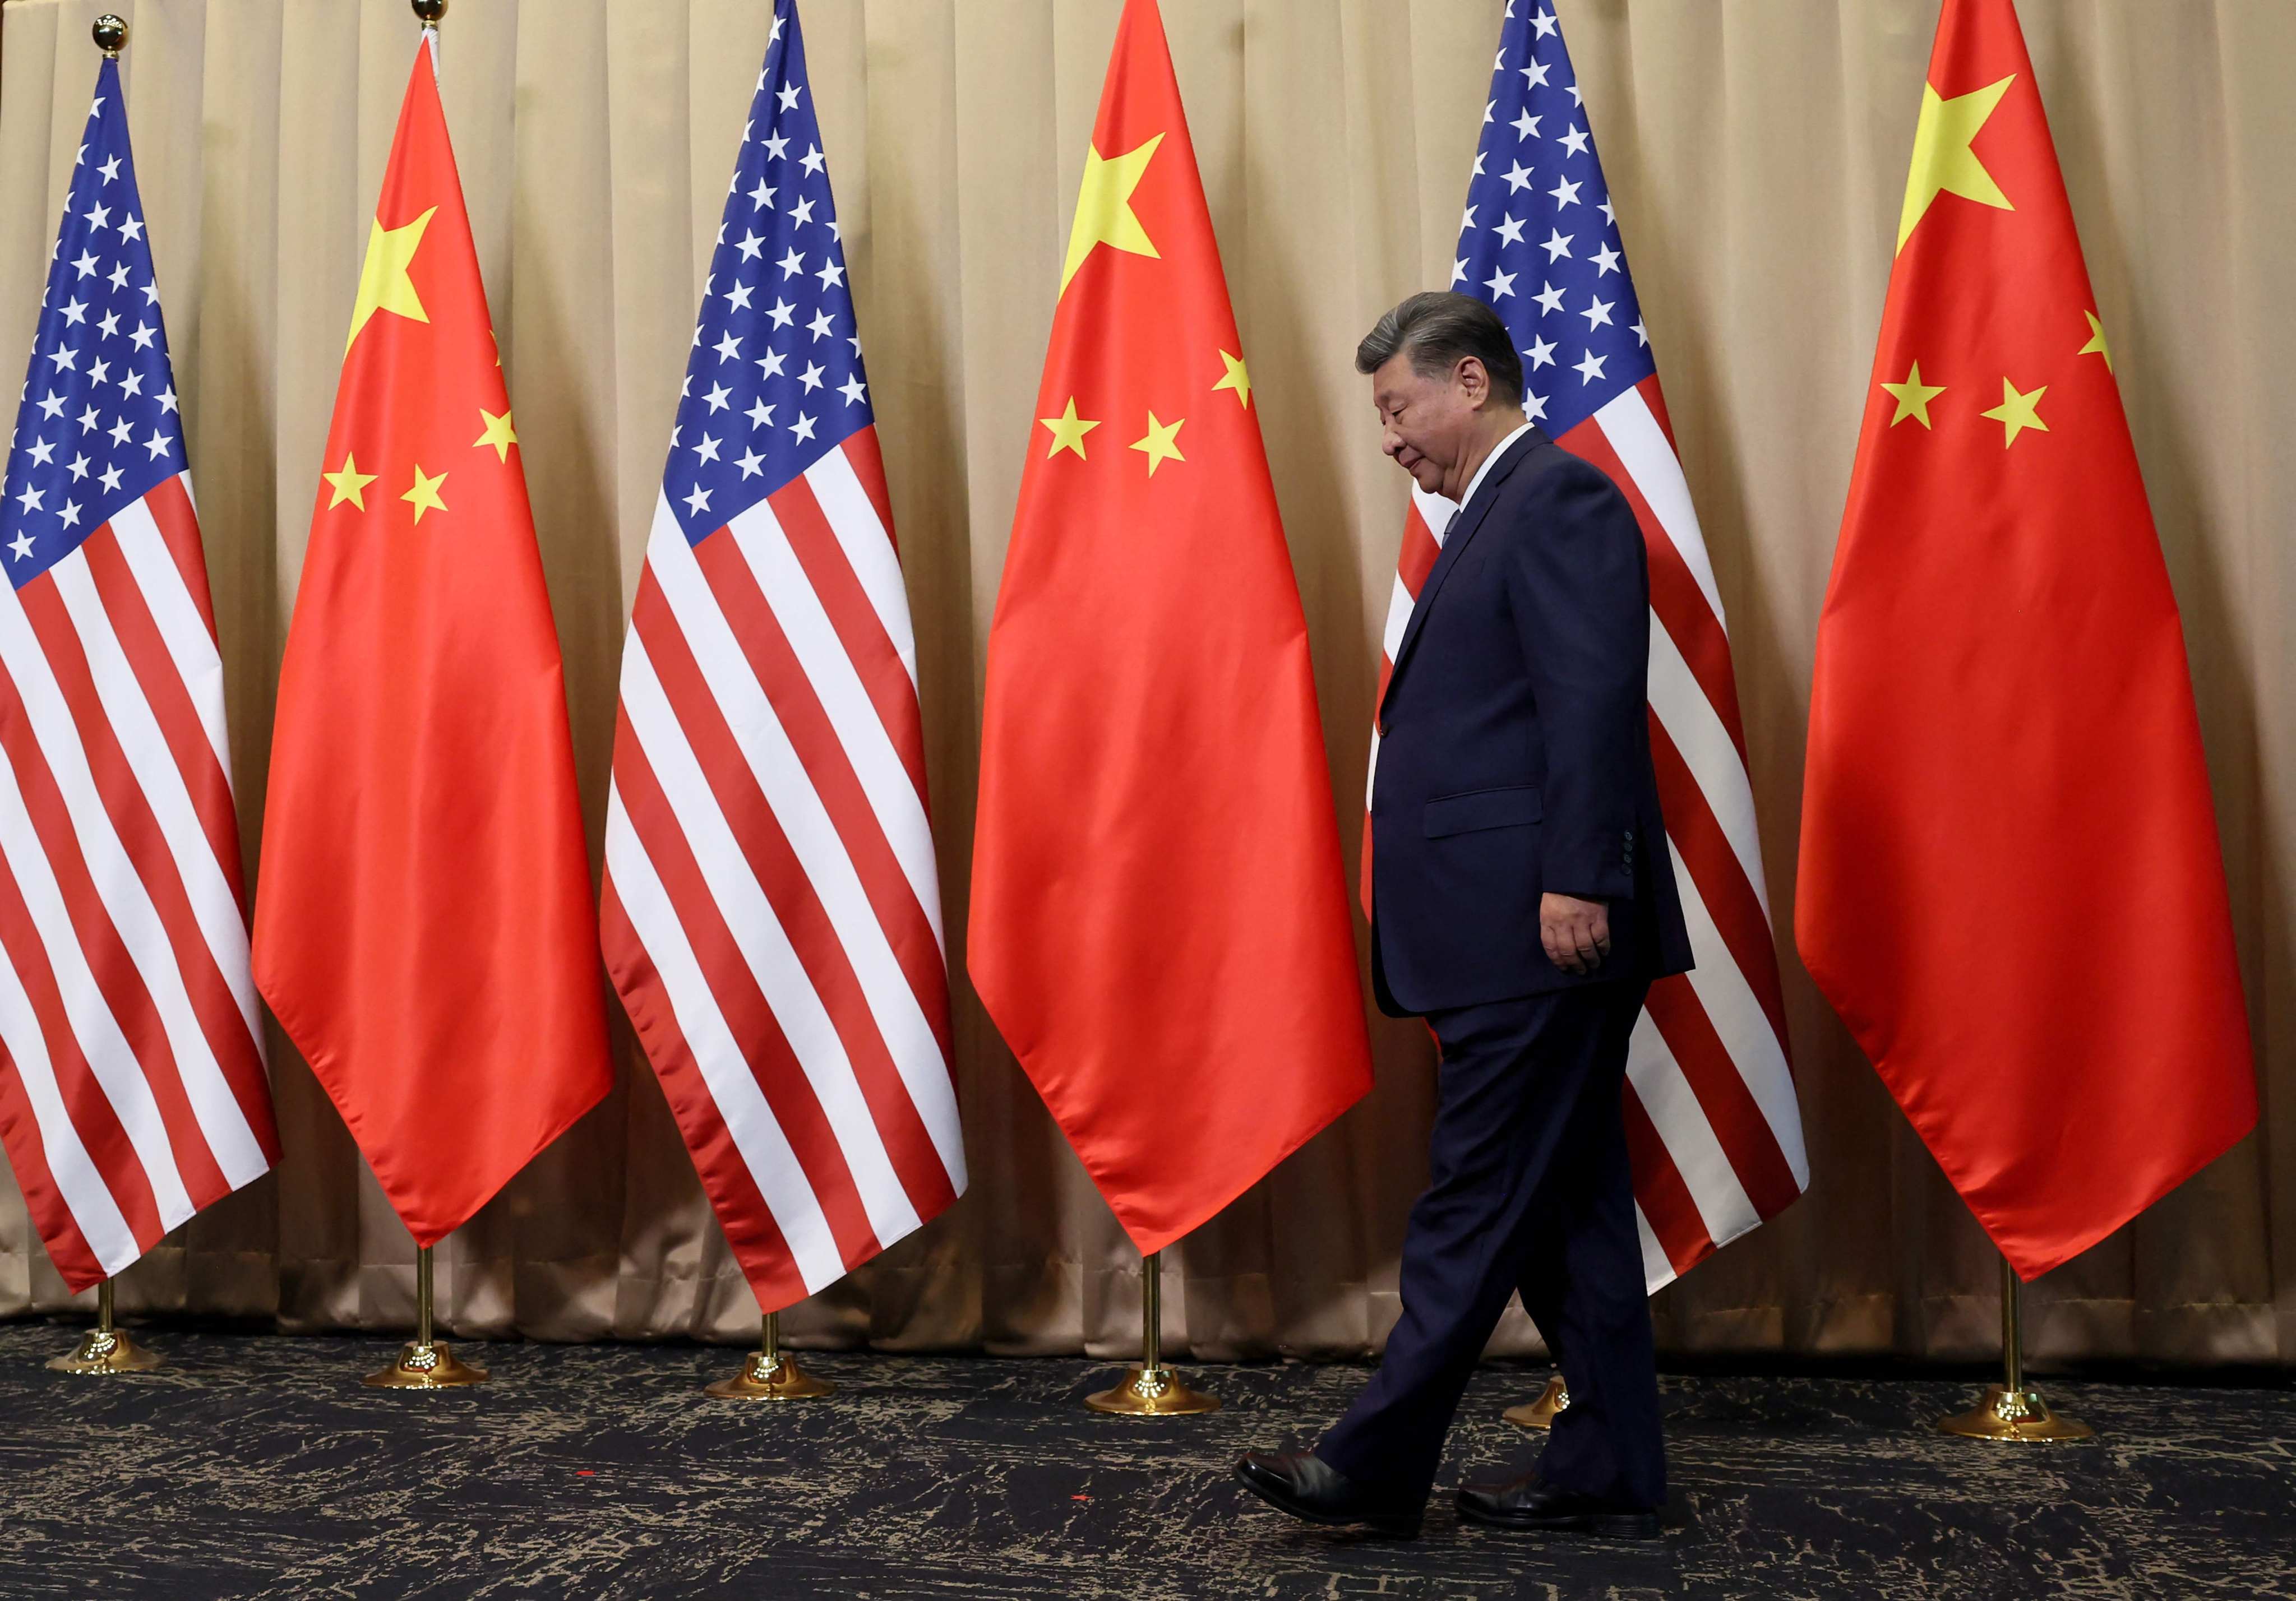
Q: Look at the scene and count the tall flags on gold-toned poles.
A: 6